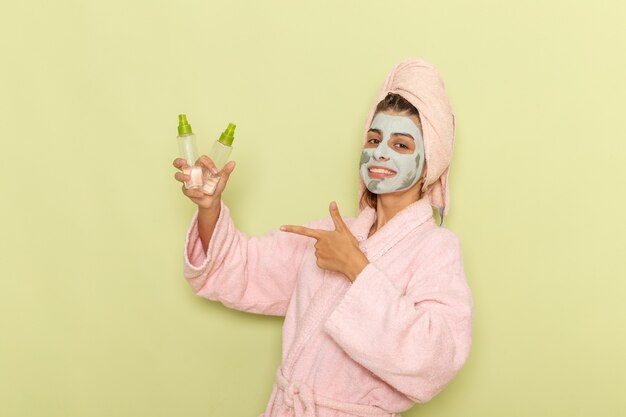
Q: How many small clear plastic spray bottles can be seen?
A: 2